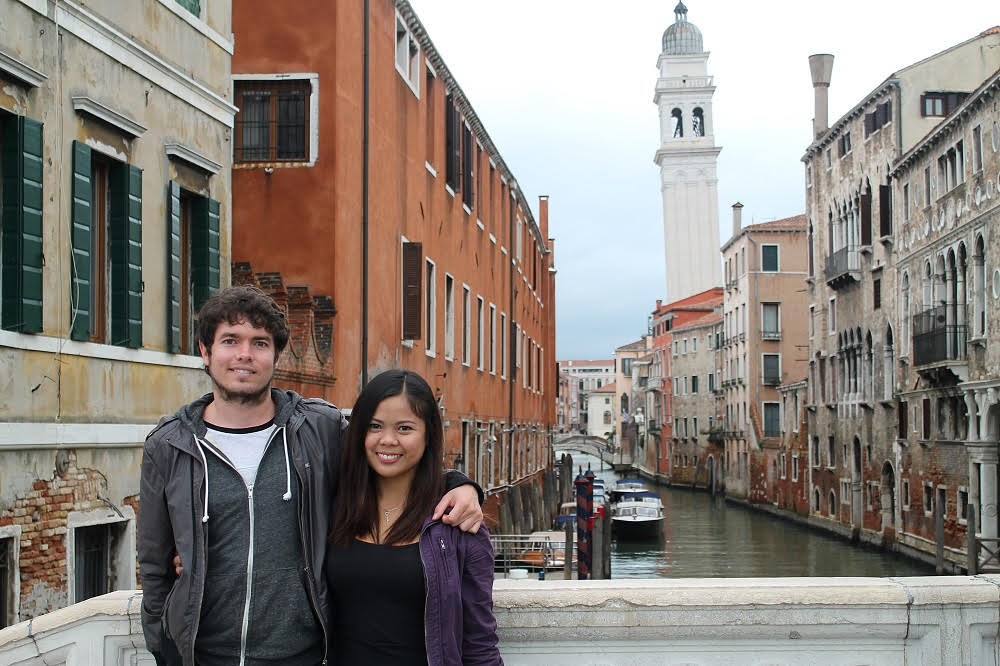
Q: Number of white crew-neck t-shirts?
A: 1